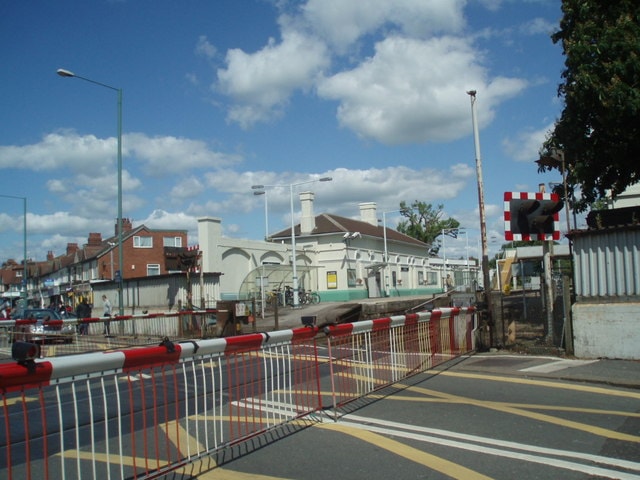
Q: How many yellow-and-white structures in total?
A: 1